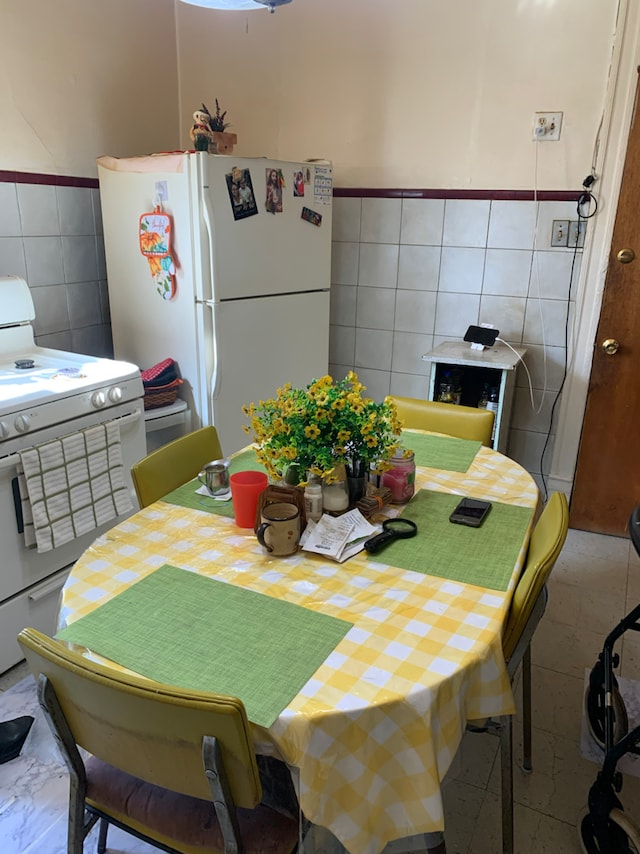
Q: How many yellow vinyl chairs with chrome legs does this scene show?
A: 4